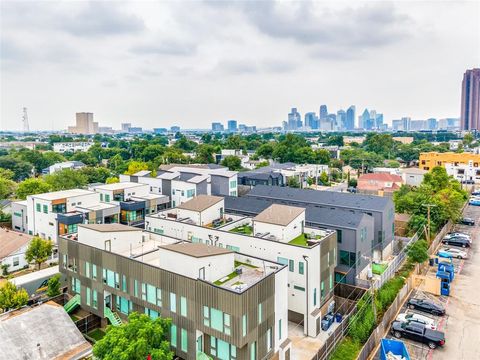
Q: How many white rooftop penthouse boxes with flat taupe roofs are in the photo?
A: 4